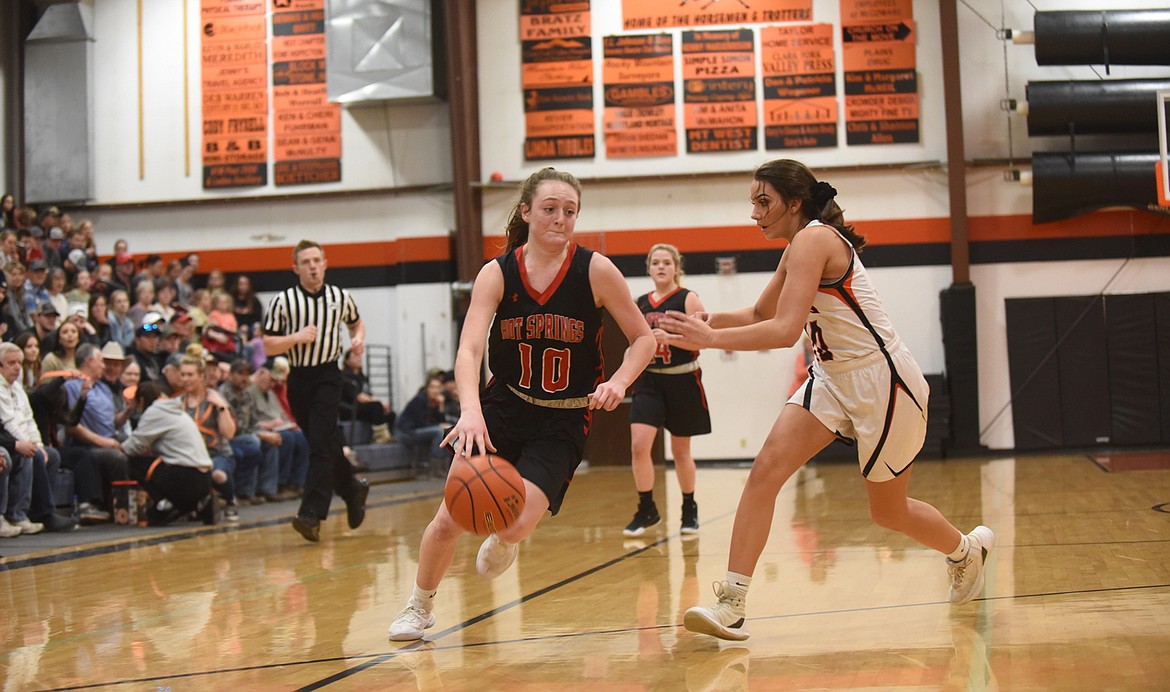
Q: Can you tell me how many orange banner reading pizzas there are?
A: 1